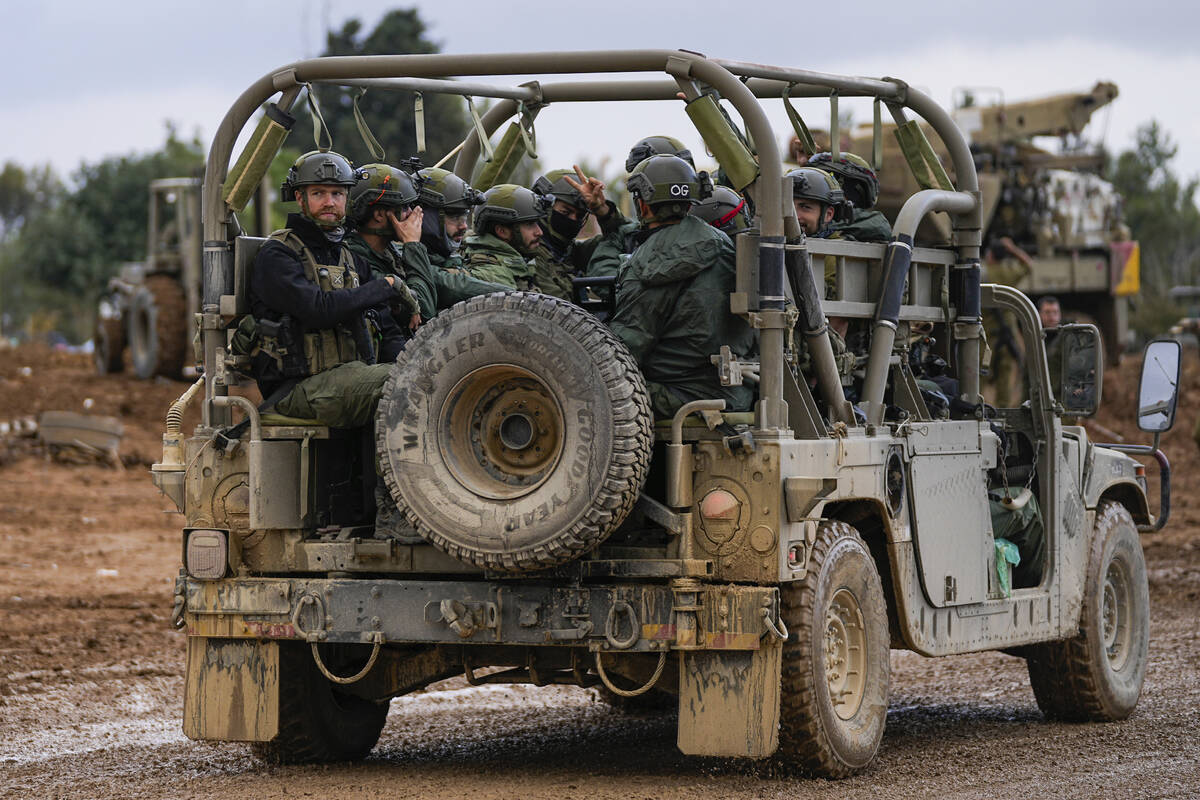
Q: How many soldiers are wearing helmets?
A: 10